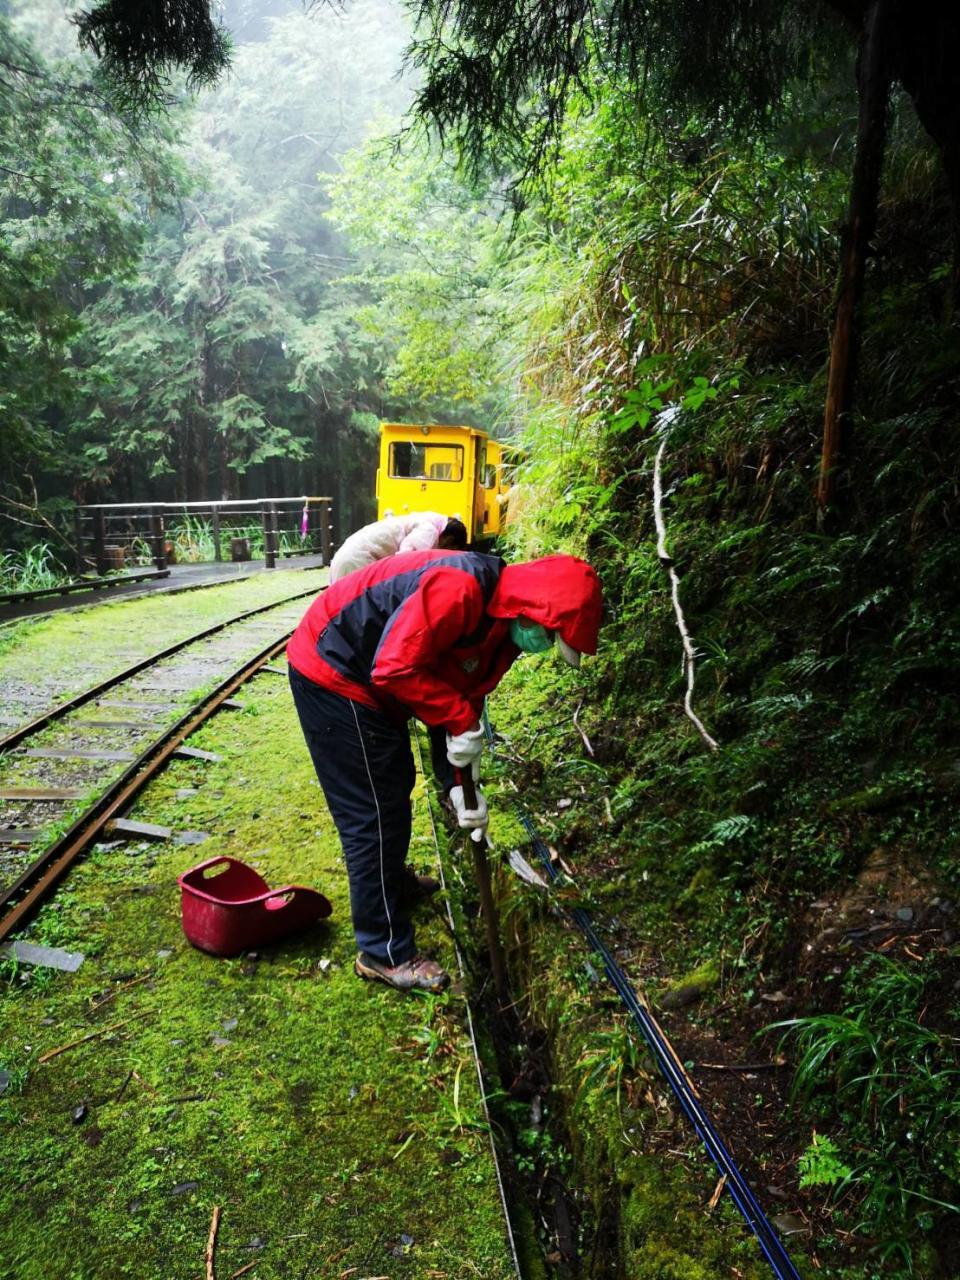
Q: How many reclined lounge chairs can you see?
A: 0